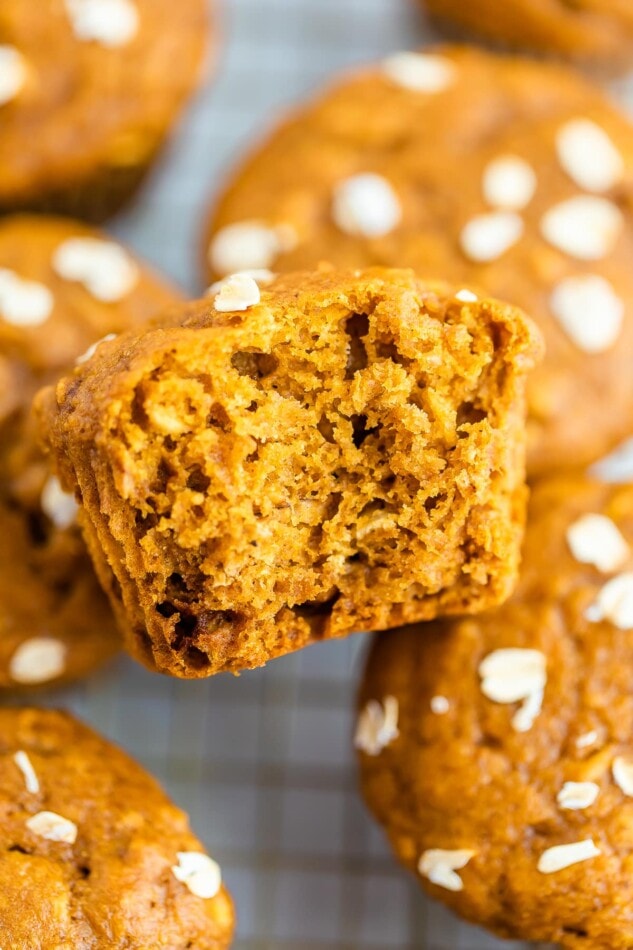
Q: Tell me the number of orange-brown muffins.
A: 7